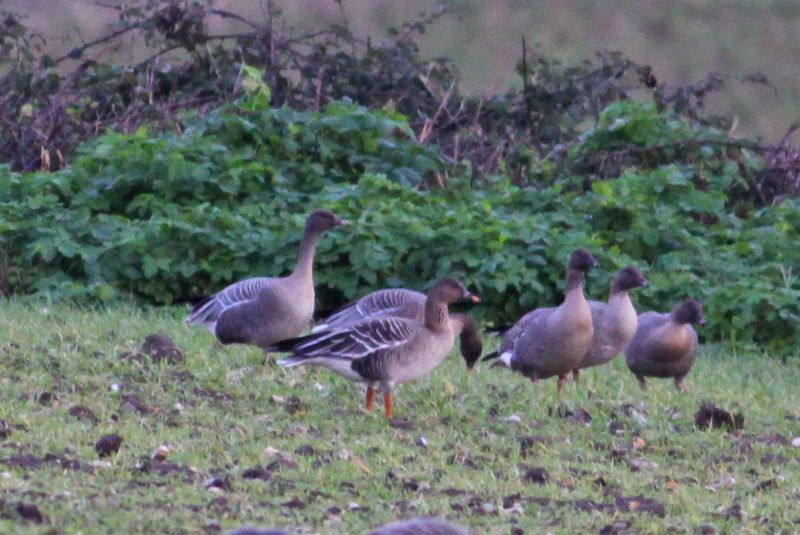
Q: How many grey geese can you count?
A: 6